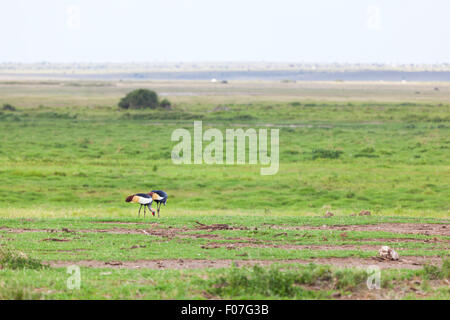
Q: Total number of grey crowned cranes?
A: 2